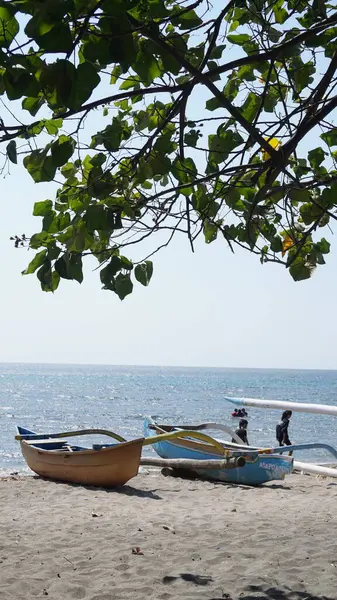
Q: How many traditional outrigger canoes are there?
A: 2